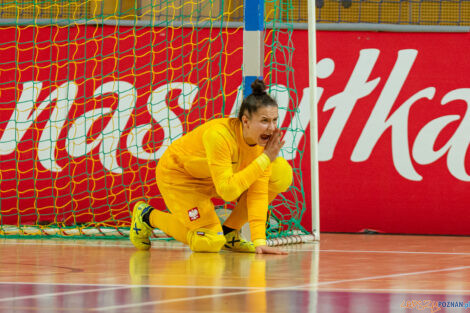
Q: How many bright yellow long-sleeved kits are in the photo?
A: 1